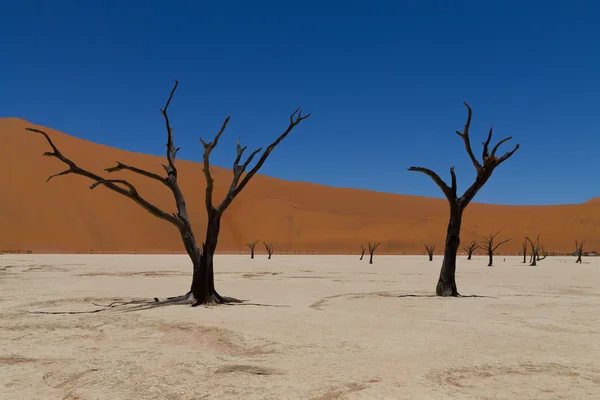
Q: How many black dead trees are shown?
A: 12